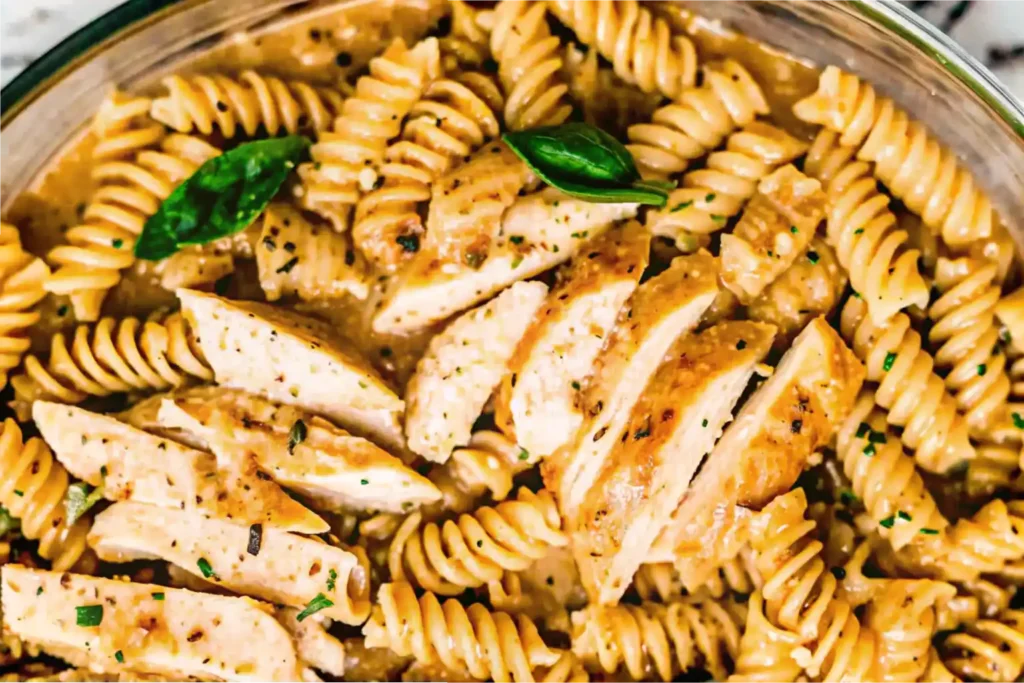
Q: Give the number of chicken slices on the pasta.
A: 11